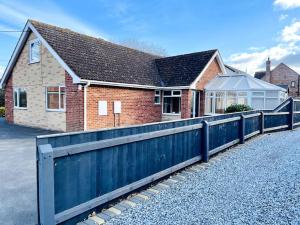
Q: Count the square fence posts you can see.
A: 5